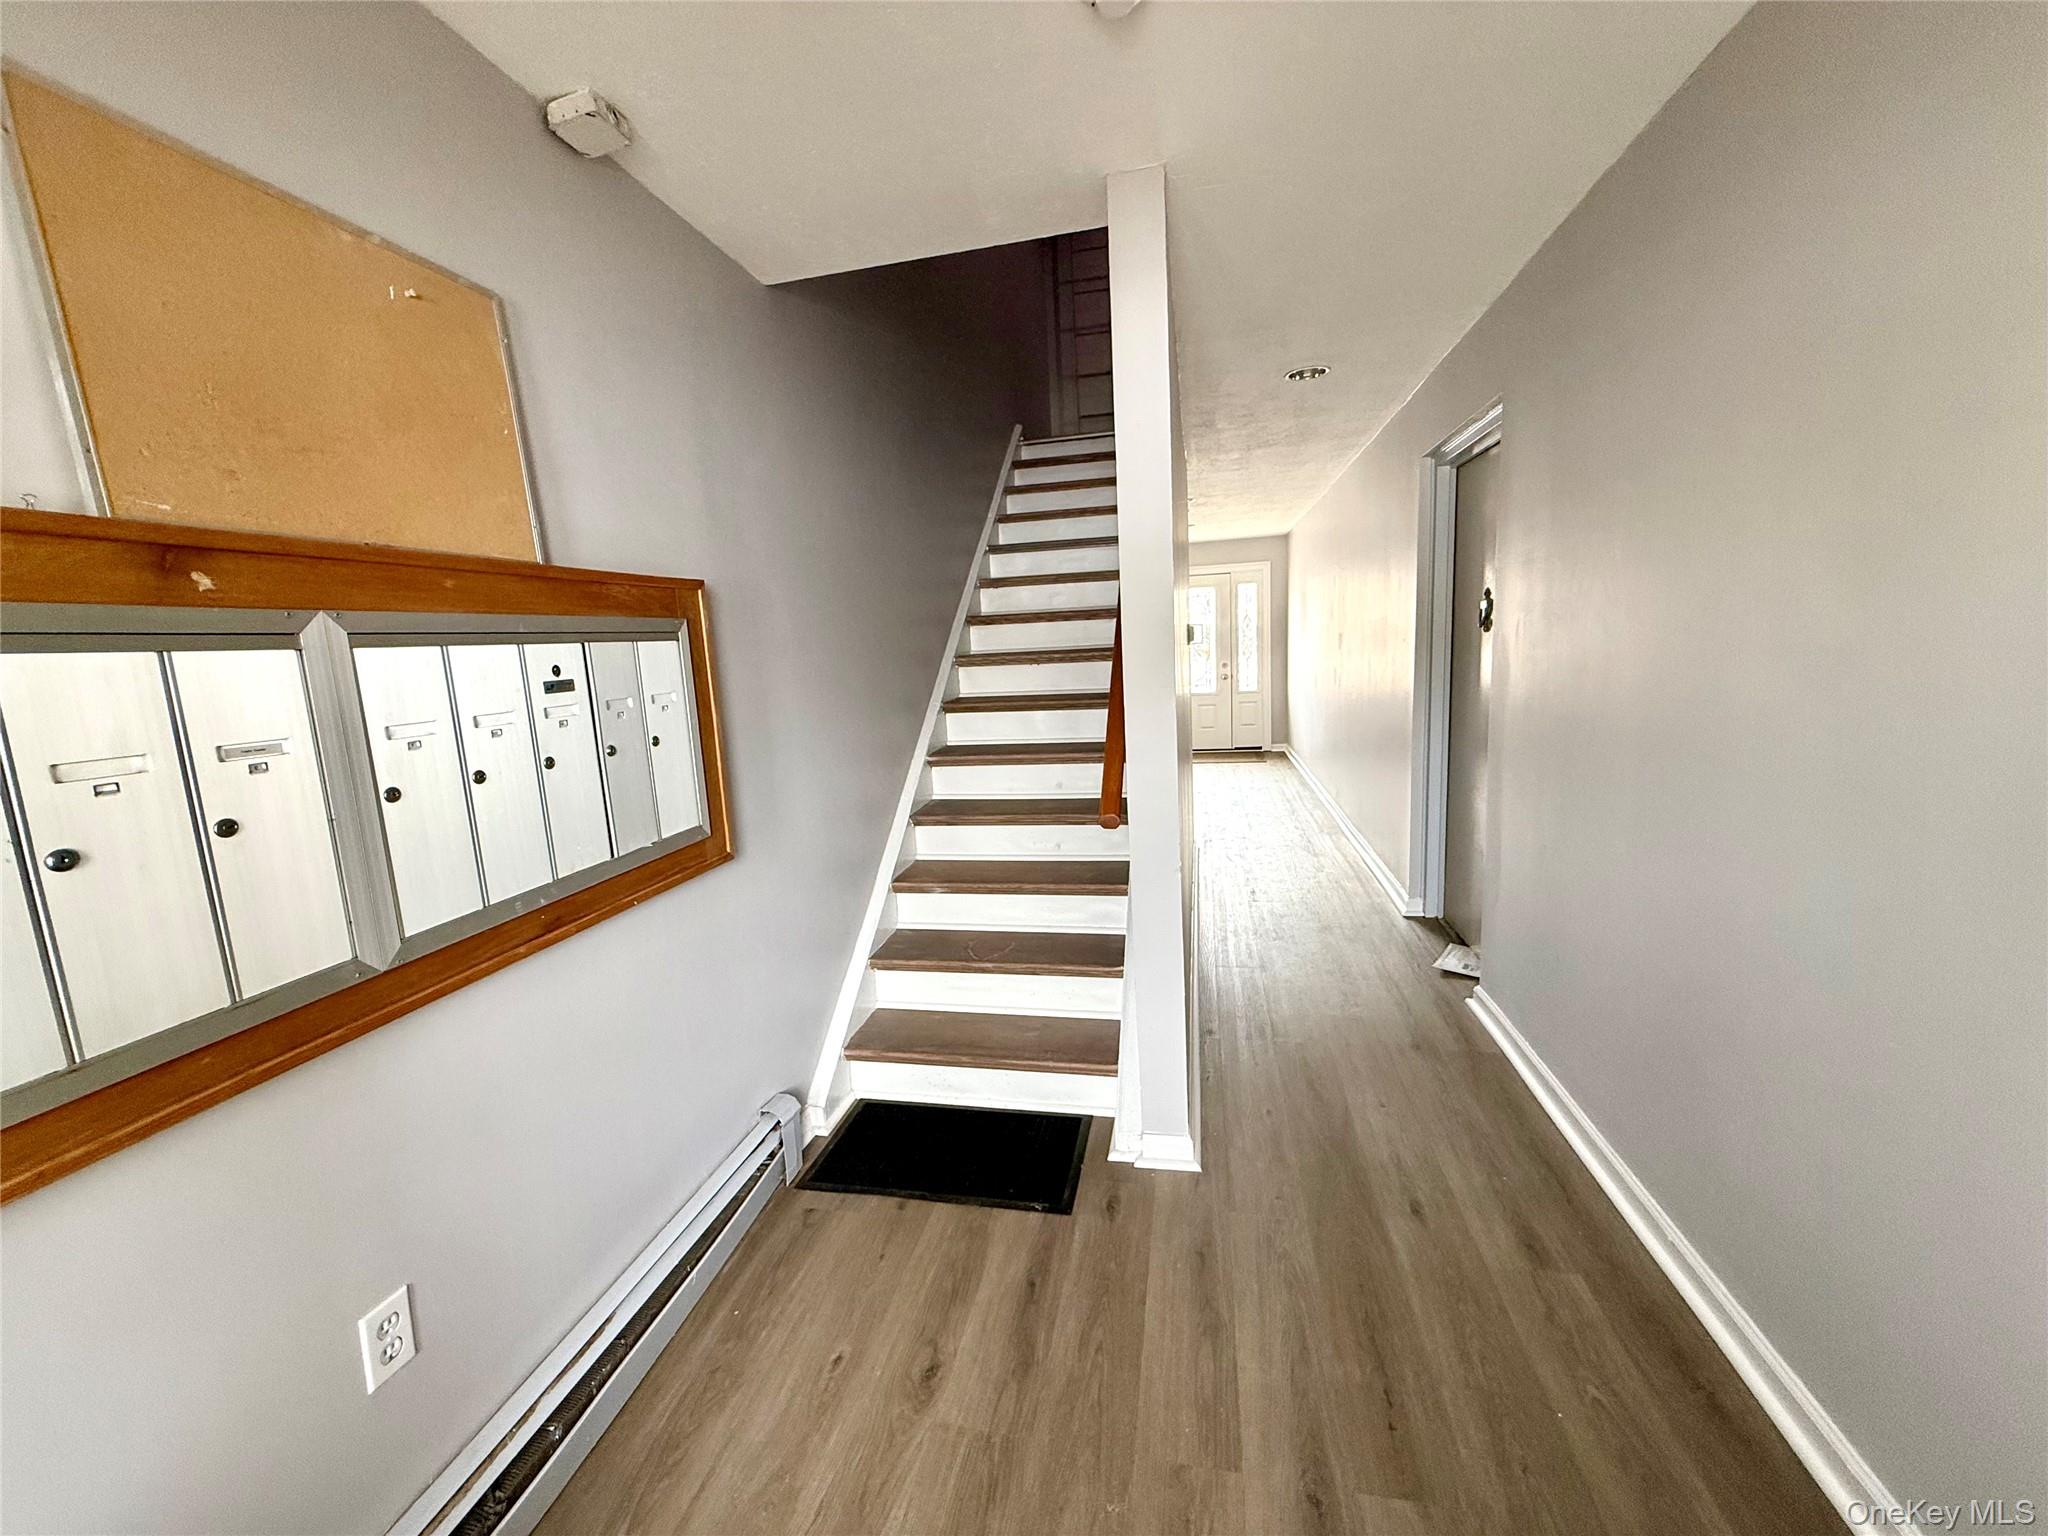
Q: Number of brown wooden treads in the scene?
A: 13